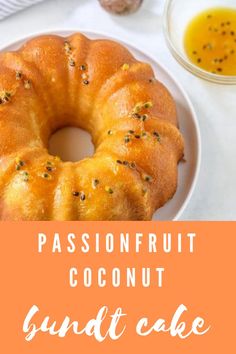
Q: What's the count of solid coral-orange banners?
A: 1